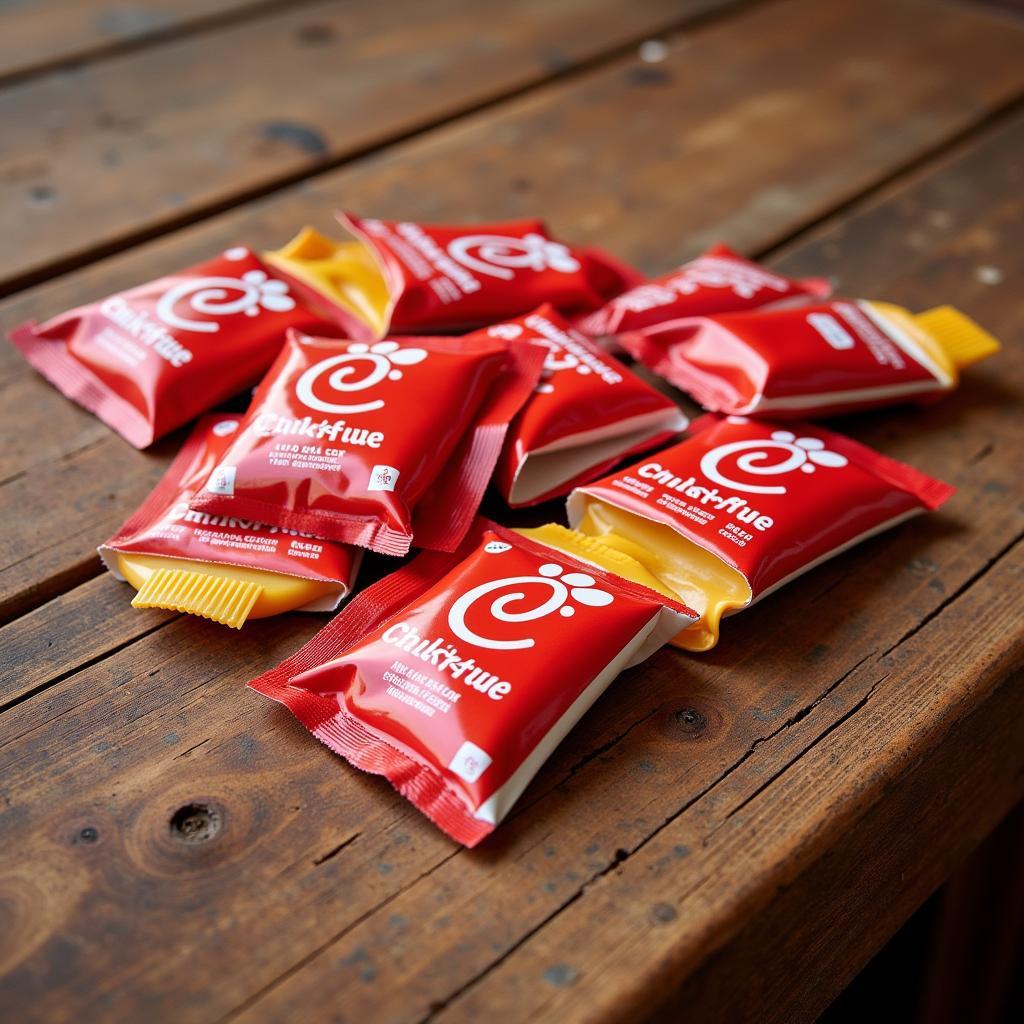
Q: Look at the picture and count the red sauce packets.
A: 9